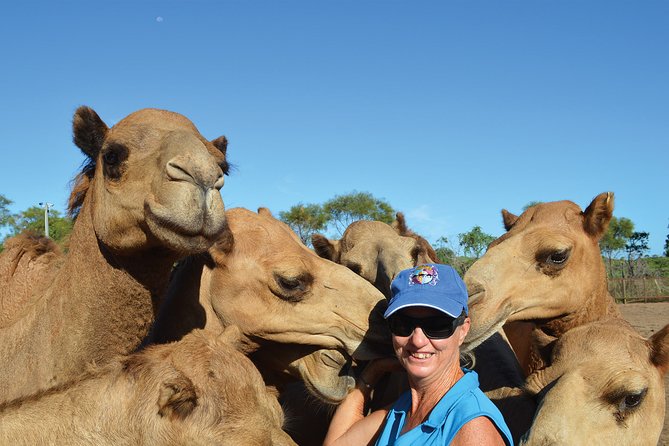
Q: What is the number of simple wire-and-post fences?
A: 1